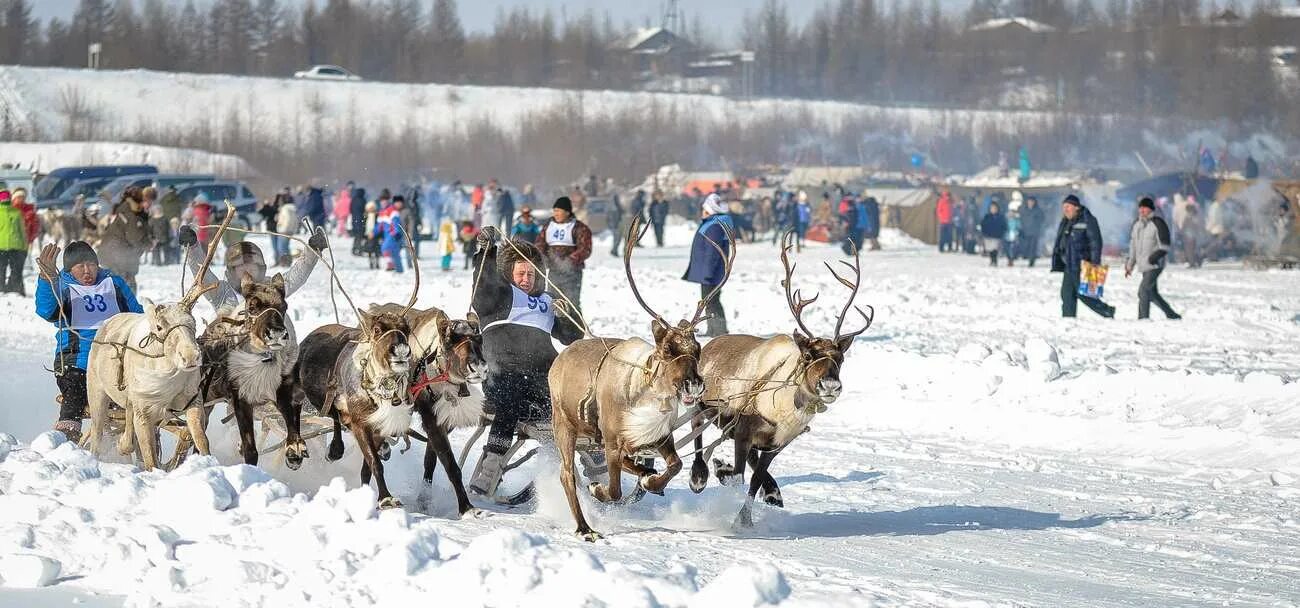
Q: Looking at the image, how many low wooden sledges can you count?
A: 3